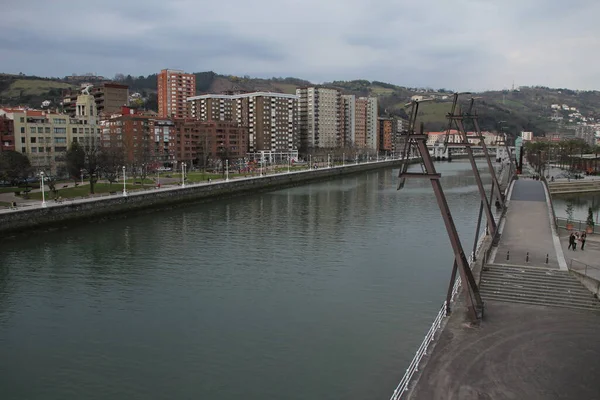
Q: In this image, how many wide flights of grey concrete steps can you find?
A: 1